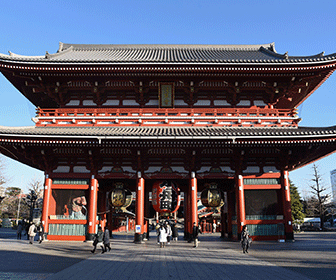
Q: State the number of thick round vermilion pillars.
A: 6